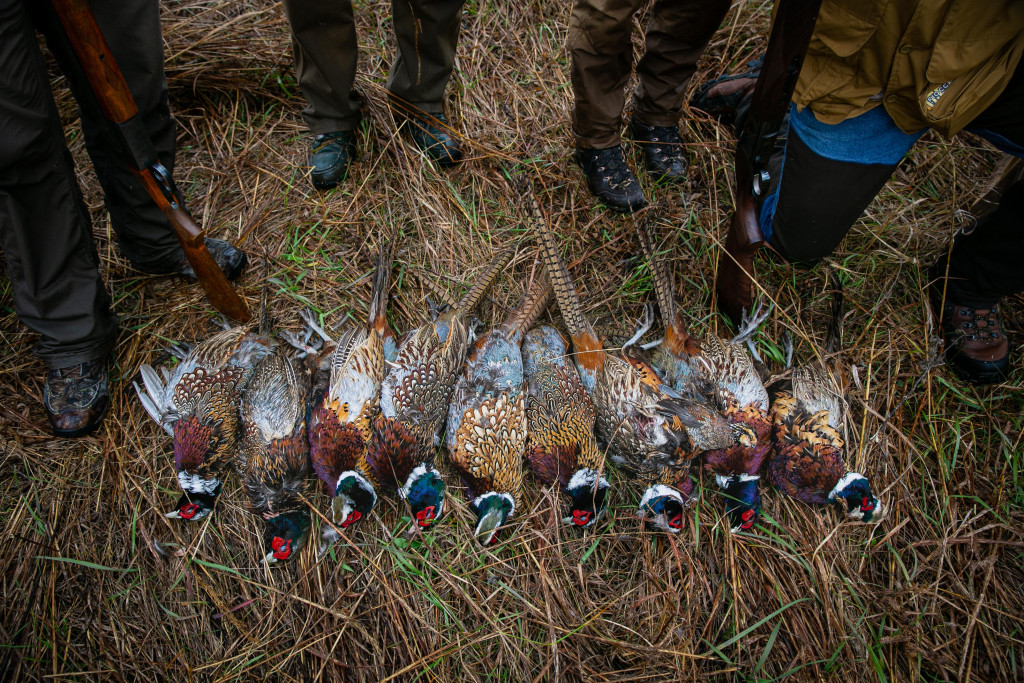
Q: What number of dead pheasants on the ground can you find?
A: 9